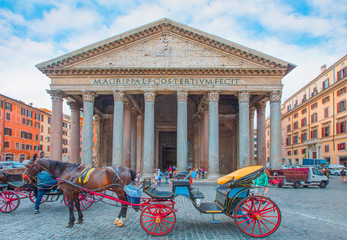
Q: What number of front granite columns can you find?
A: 8